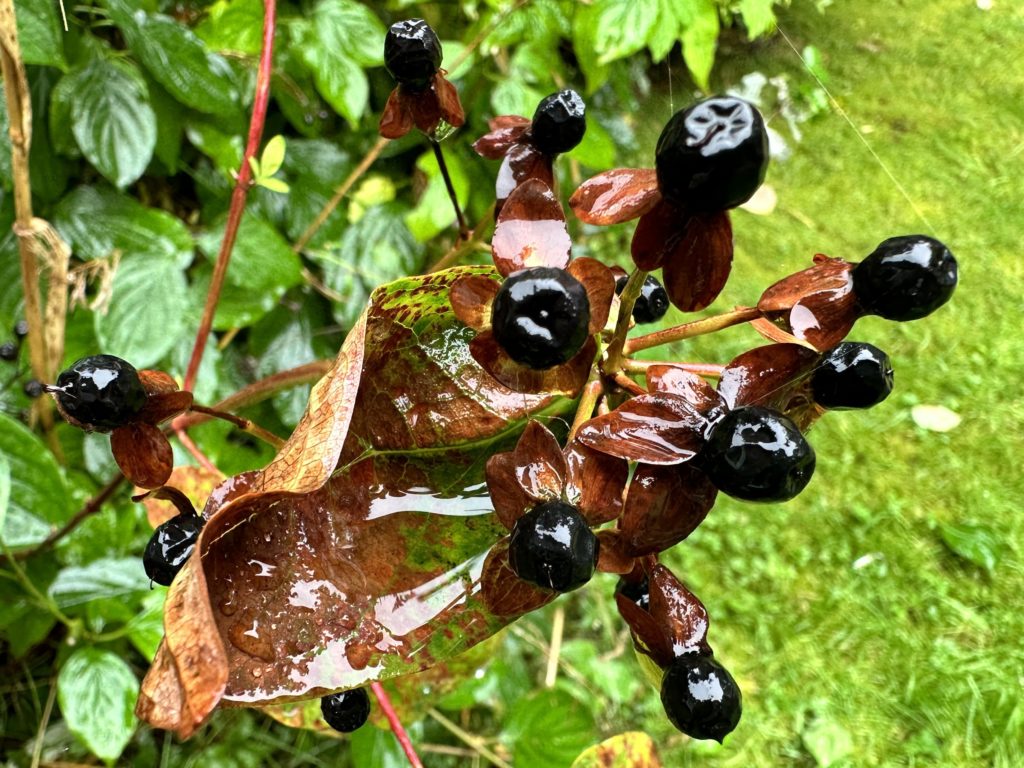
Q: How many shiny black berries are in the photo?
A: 14